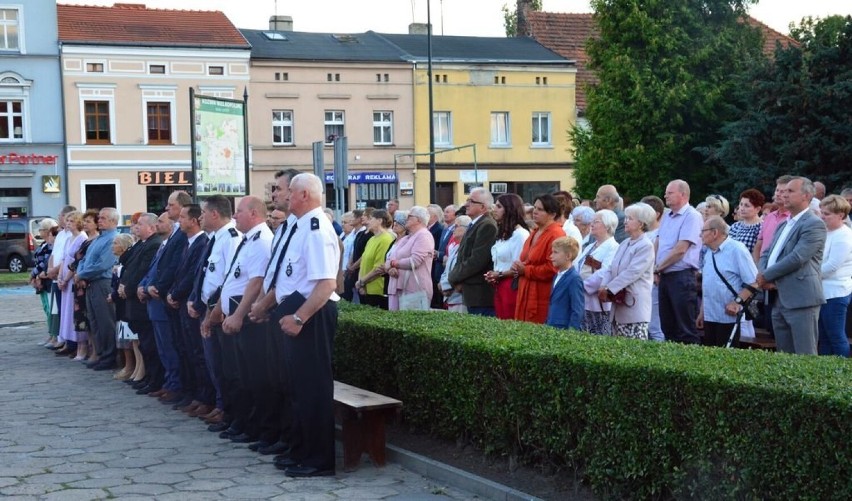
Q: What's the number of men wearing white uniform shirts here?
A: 4